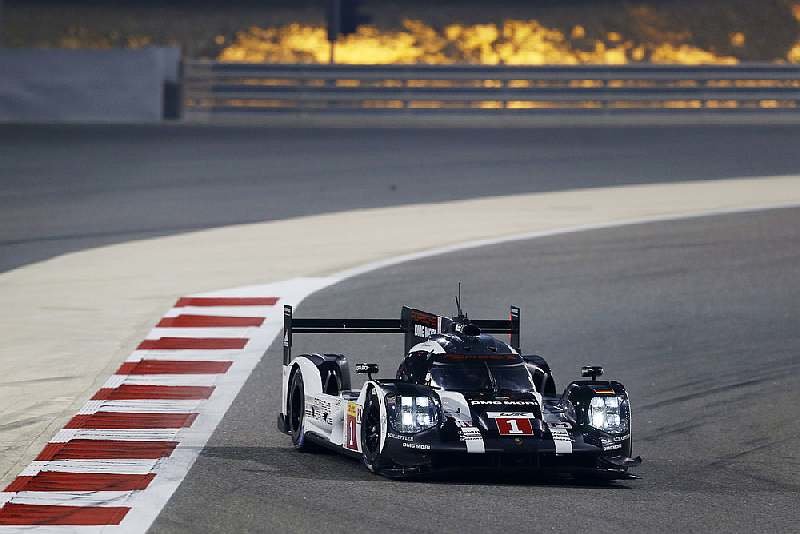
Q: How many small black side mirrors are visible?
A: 2